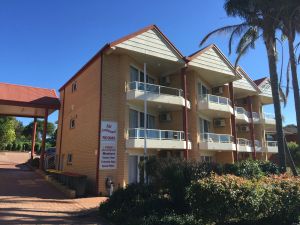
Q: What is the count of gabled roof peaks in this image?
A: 4